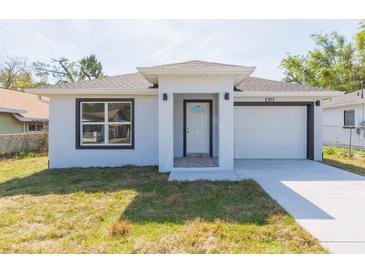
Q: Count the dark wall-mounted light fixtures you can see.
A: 3